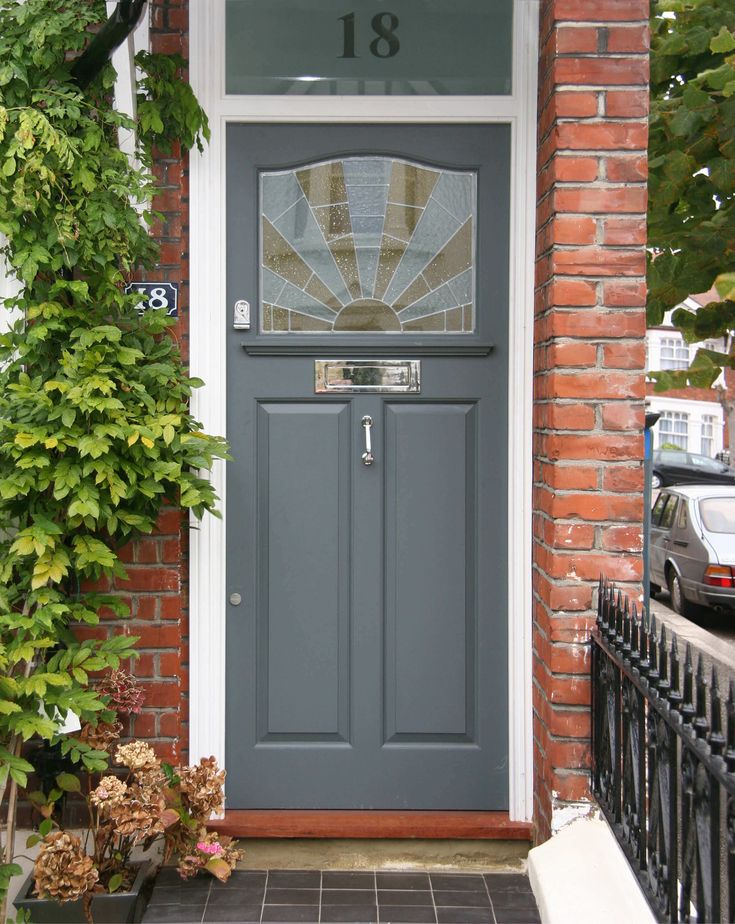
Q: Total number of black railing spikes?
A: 14